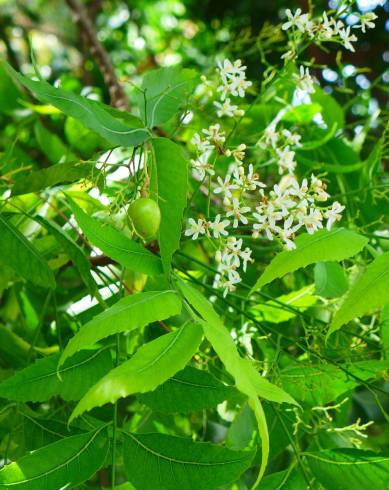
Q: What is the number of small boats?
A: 0